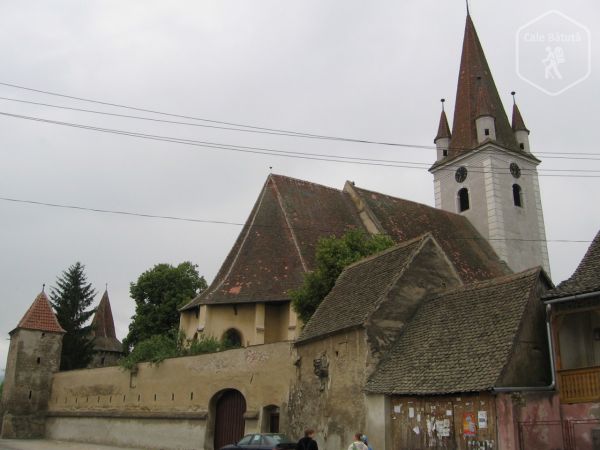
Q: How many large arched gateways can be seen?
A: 1